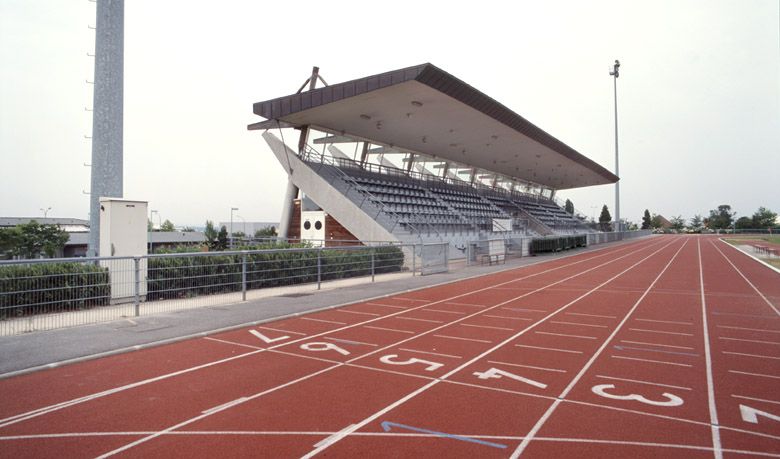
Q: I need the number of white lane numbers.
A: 6